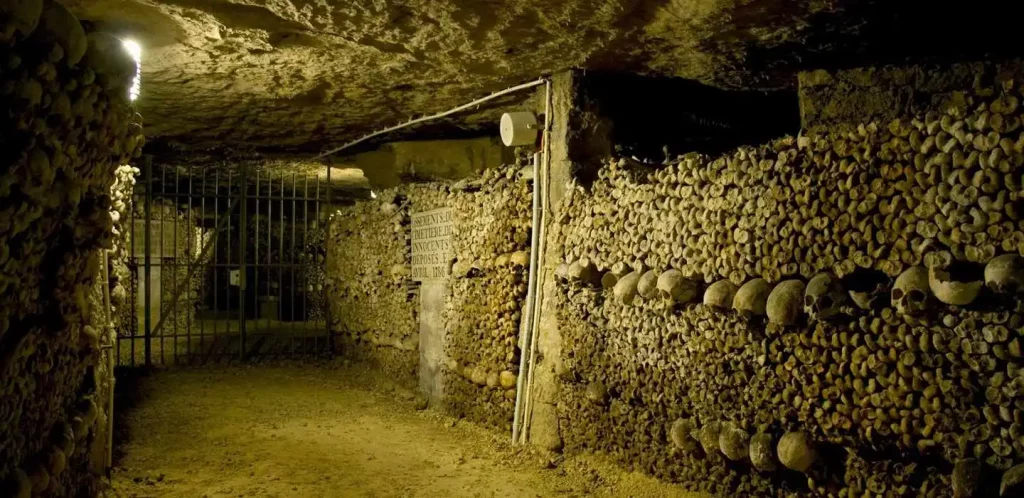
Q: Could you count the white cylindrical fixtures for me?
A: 1